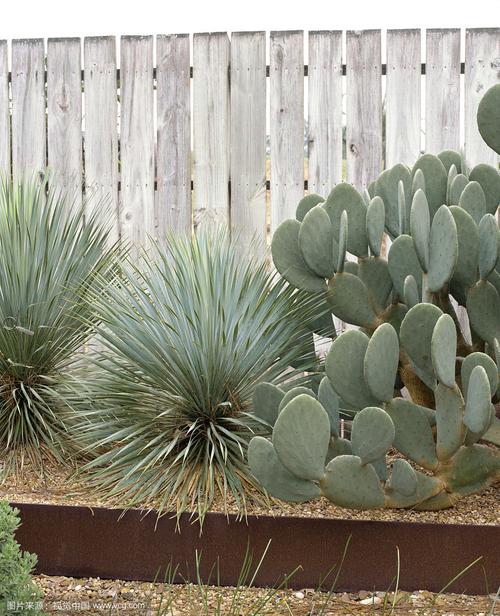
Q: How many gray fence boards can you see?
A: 14